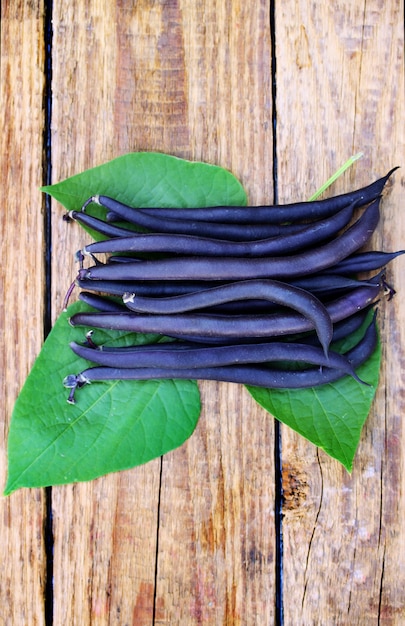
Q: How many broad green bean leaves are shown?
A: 3